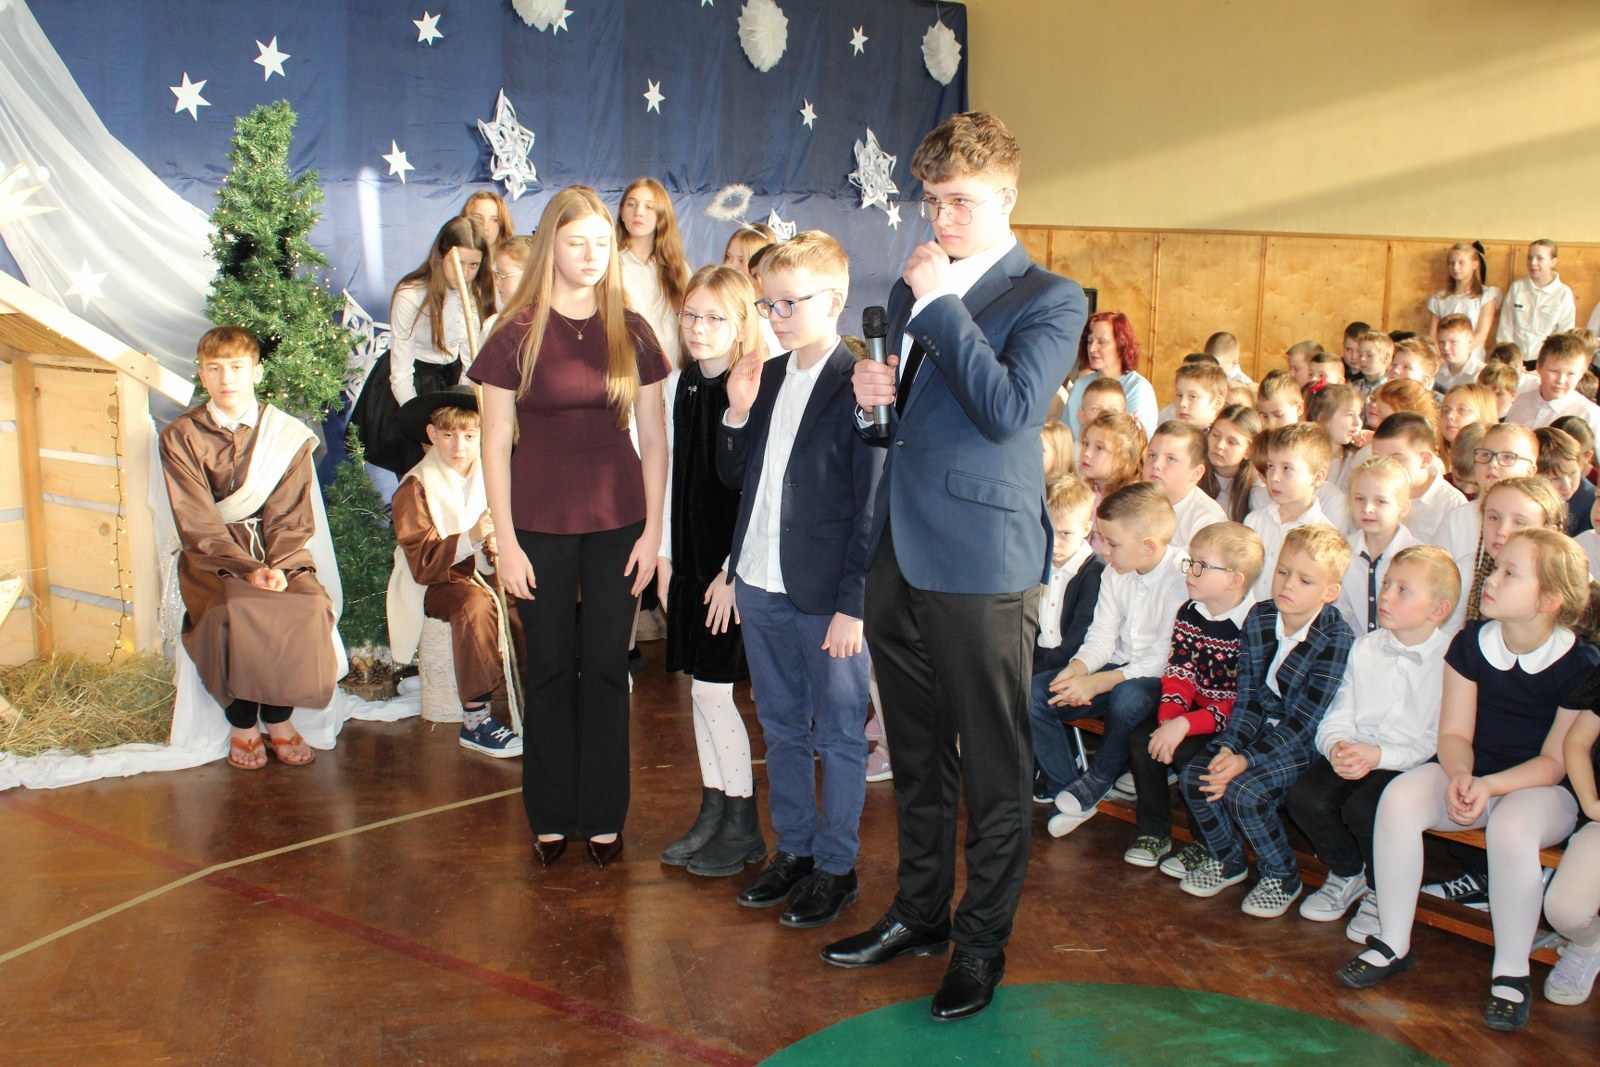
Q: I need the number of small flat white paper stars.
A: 11